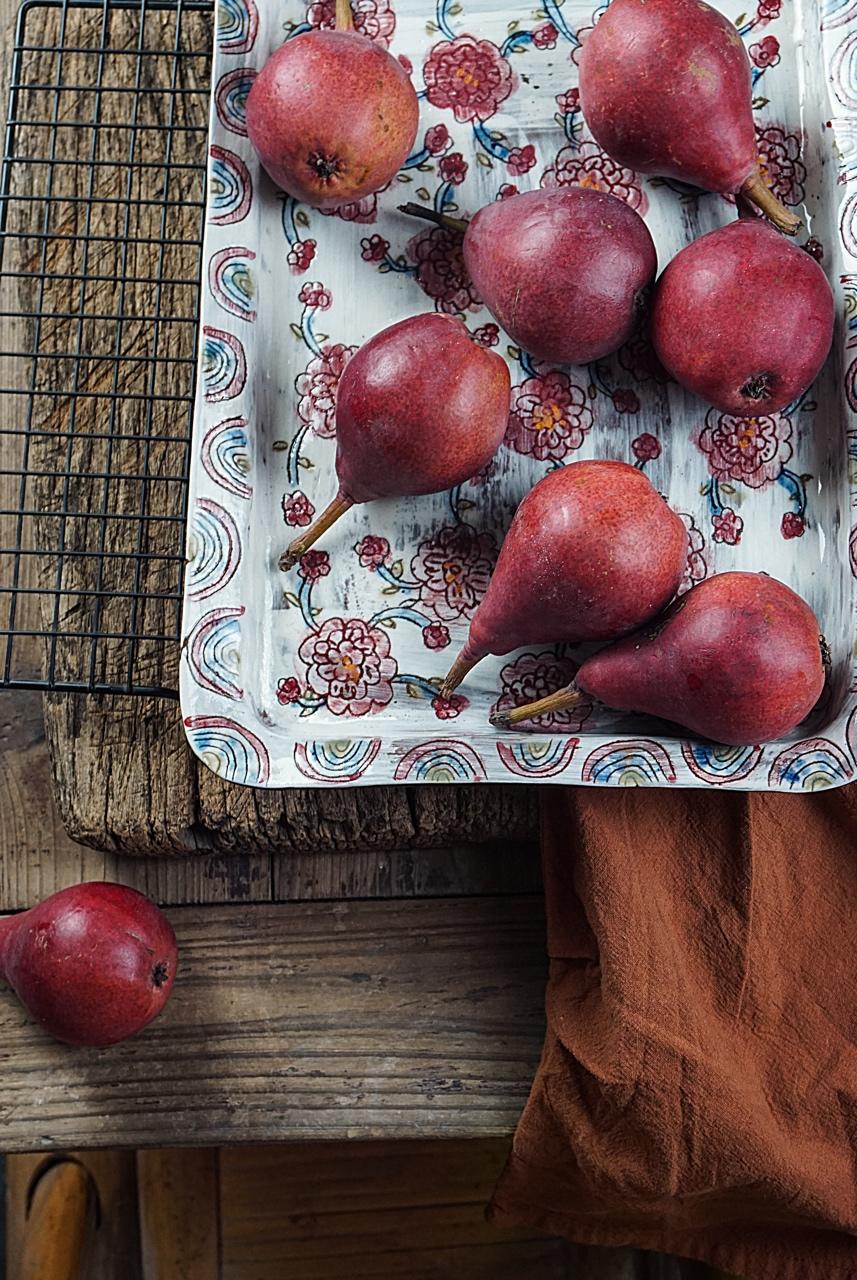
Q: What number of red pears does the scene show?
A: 8